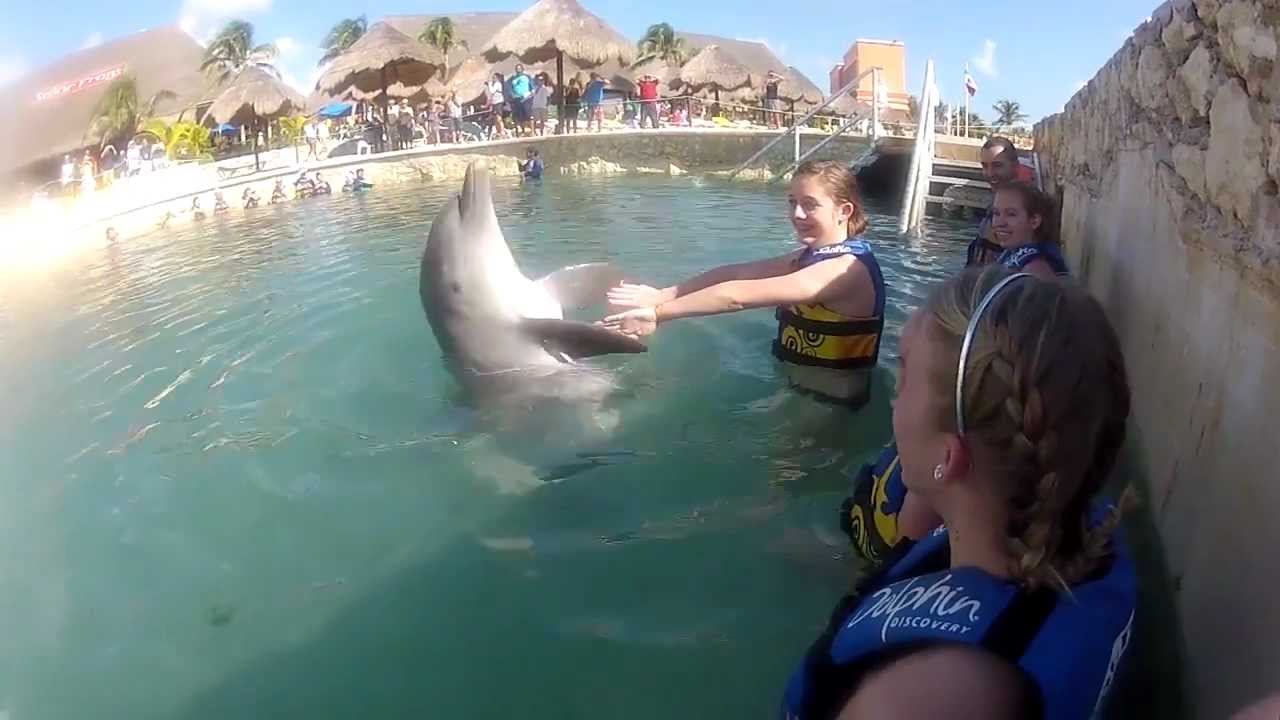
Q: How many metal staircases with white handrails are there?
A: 2